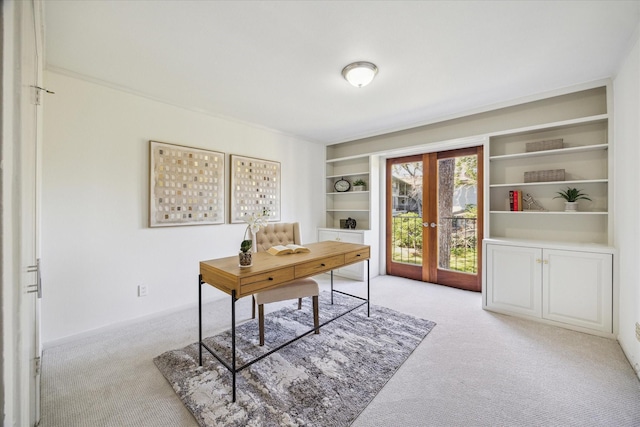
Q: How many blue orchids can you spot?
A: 0